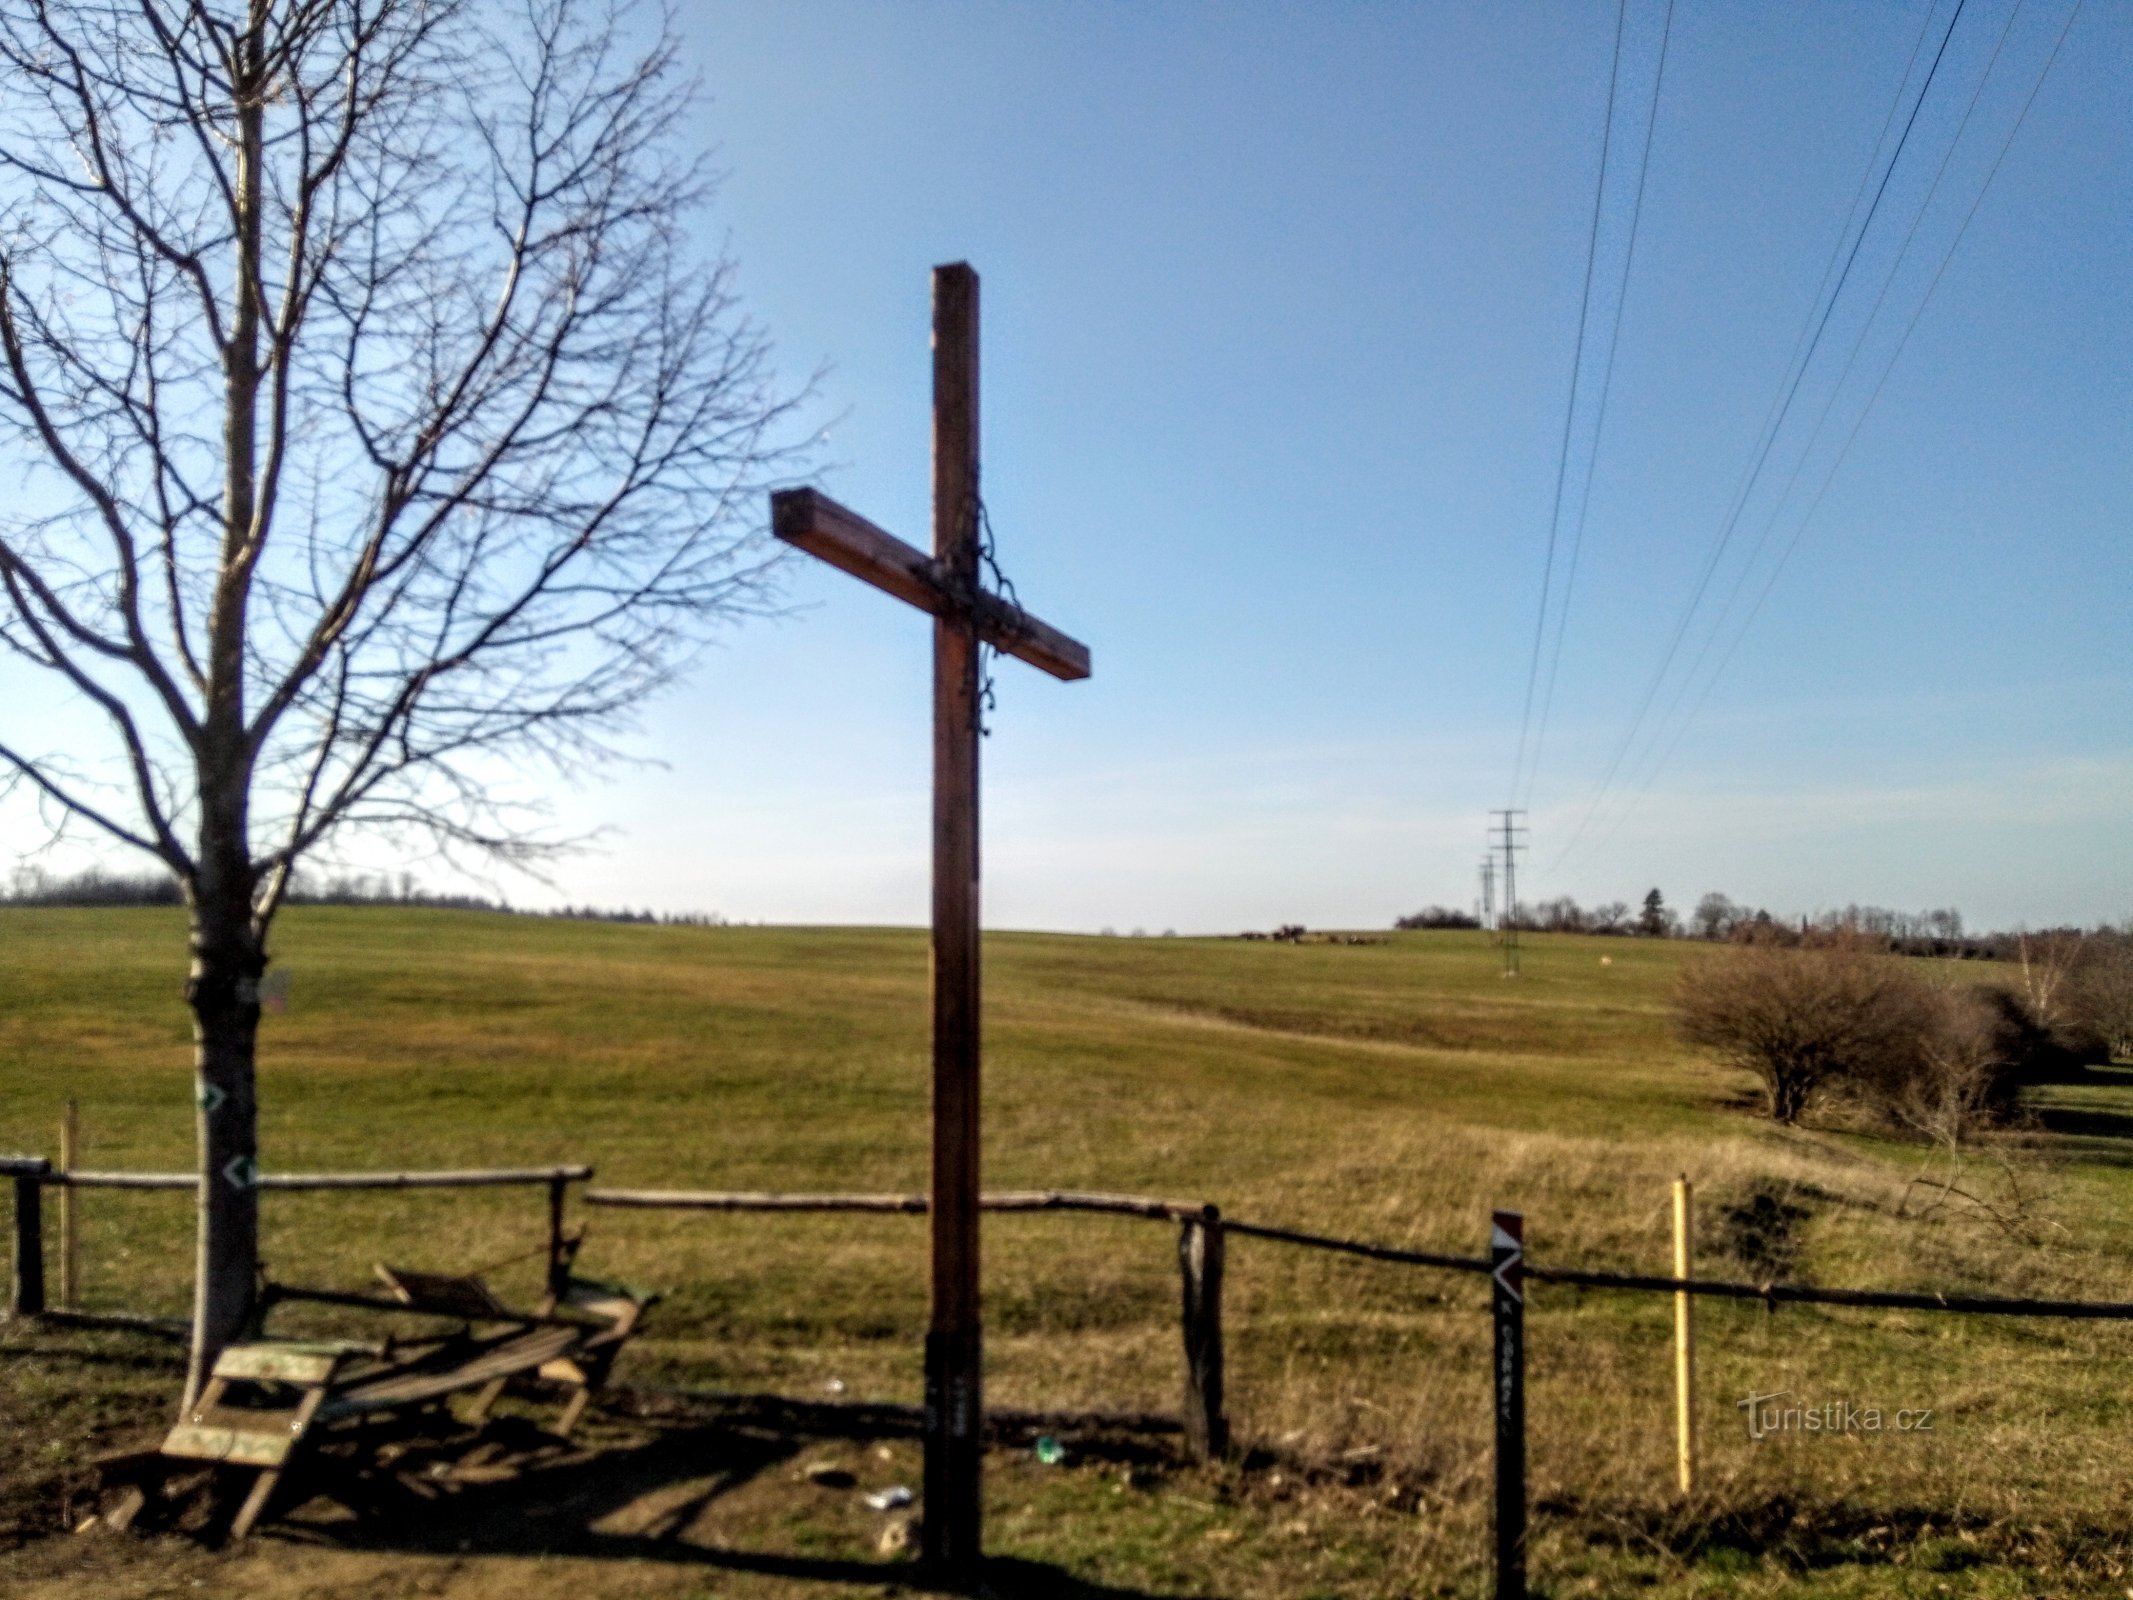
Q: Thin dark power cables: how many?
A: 6